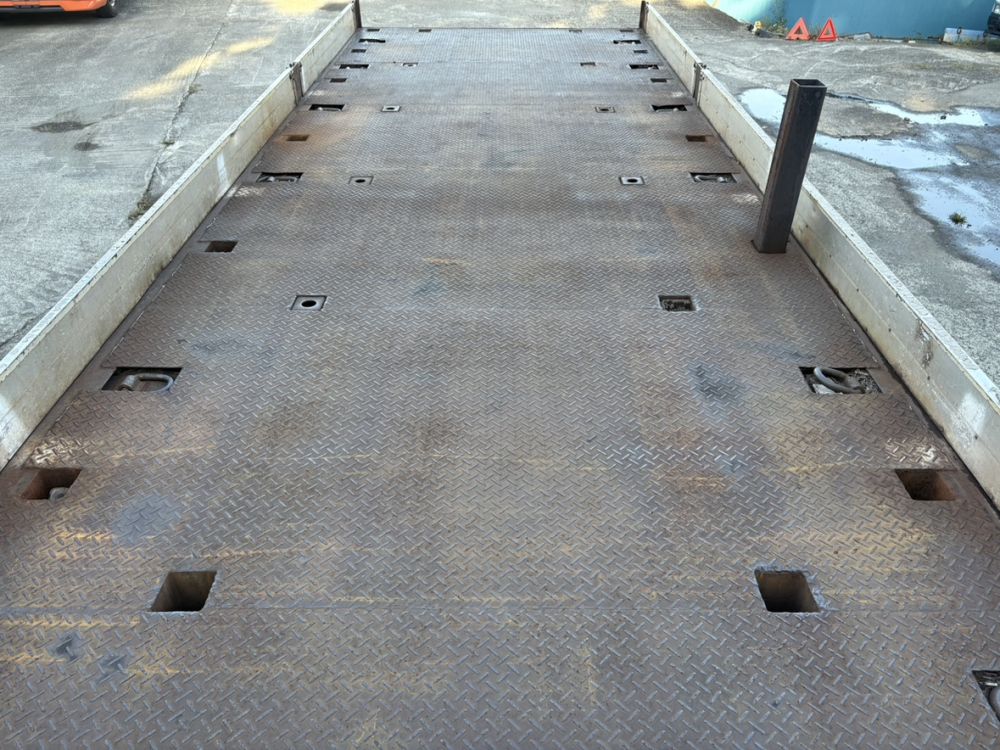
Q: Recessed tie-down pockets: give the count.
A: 11